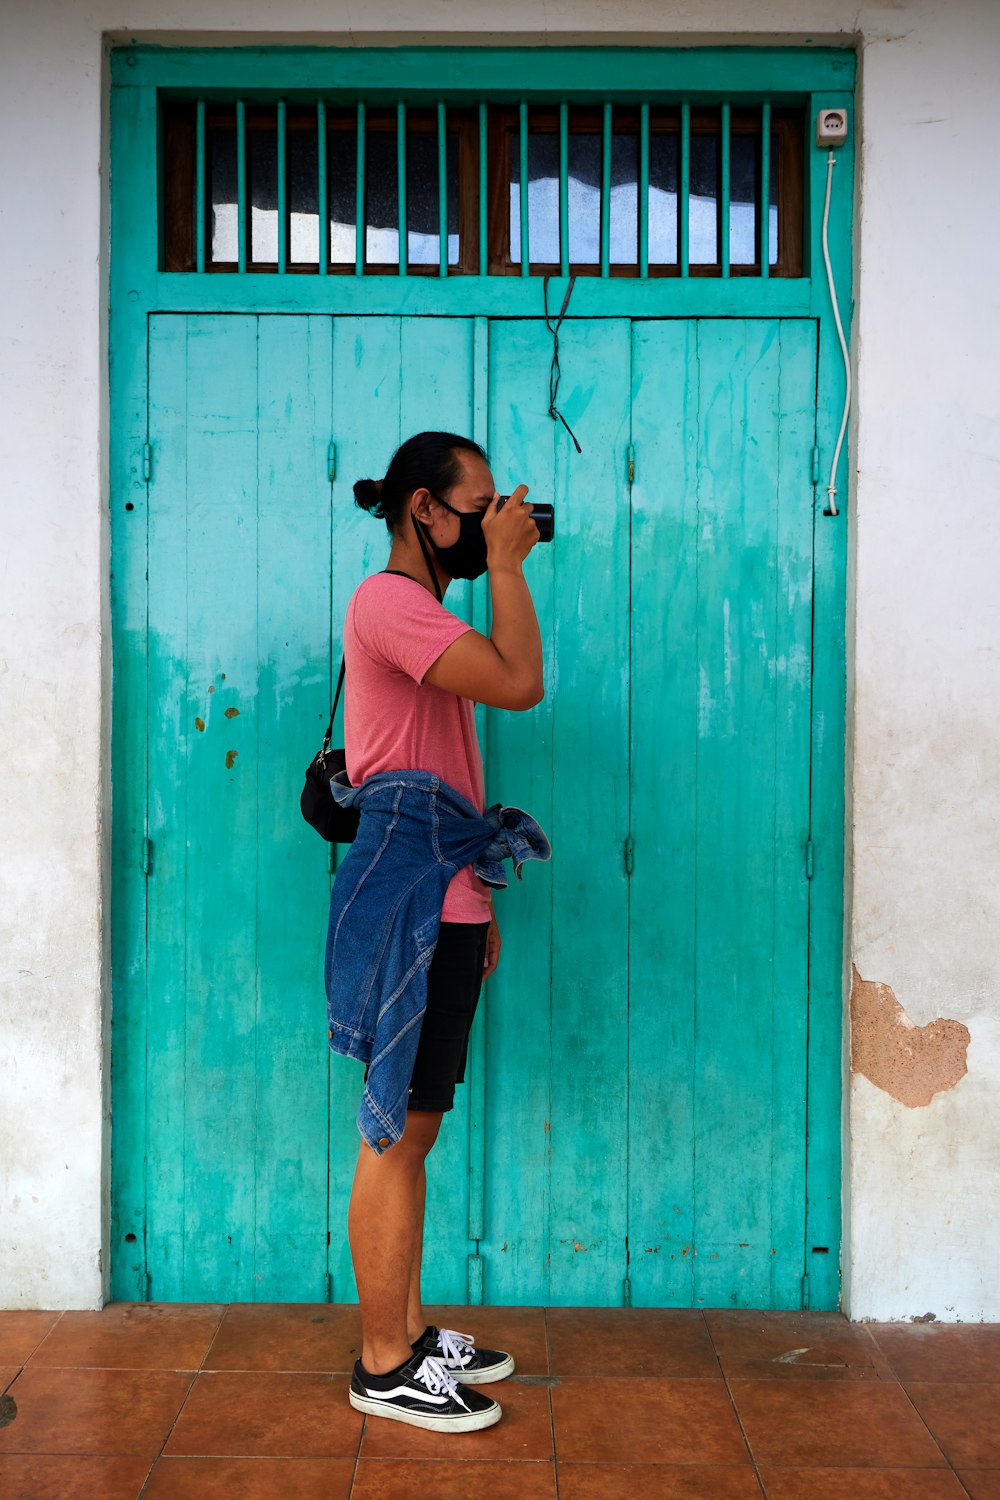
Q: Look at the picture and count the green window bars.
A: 15